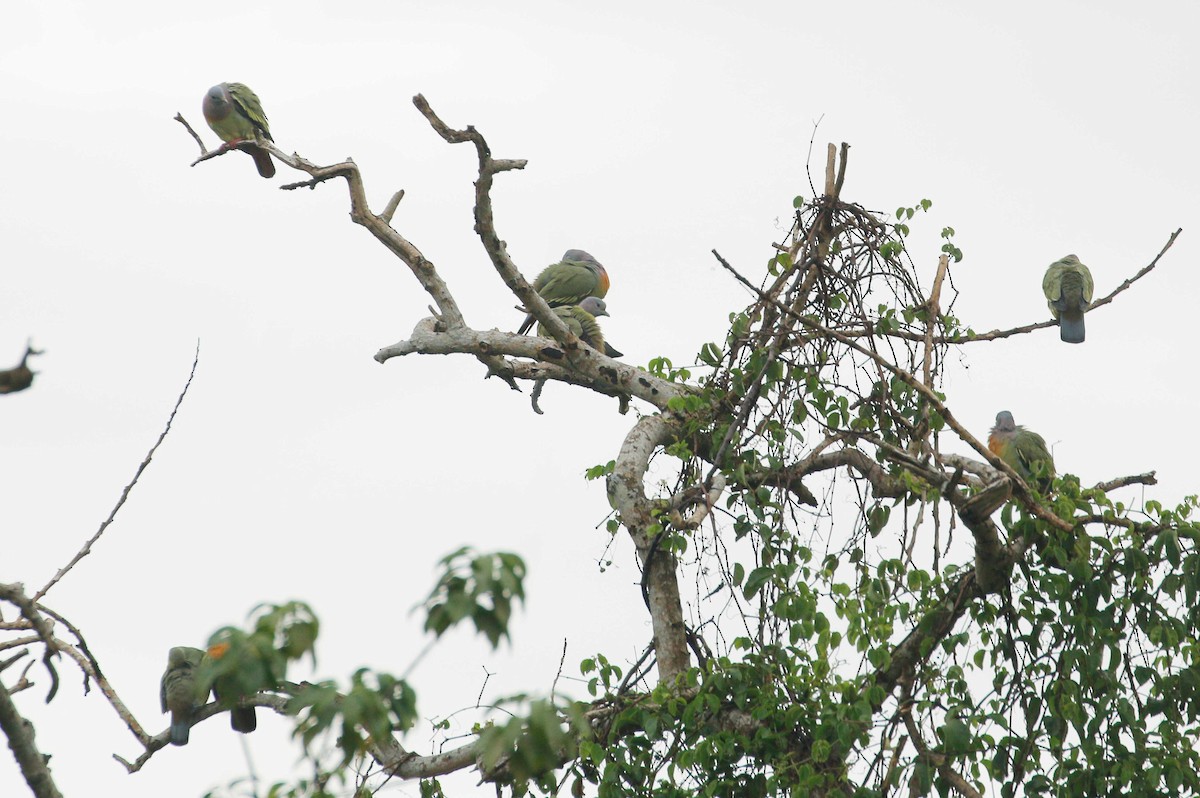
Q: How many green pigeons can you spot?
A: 7